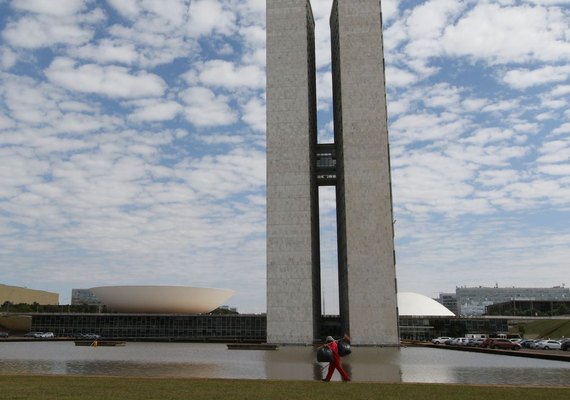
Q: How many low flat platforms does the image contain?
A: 2